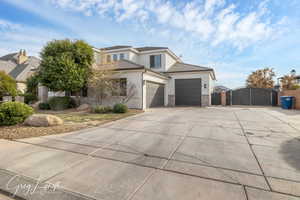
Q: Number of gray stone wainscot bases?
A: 2